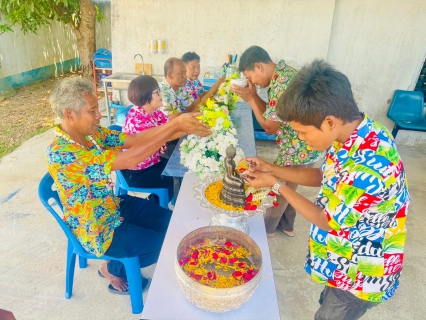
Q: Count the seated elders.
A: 4